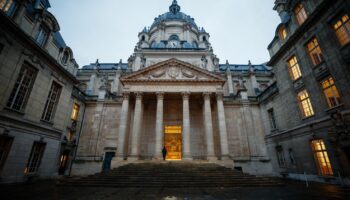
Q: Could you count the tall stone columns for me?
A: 6